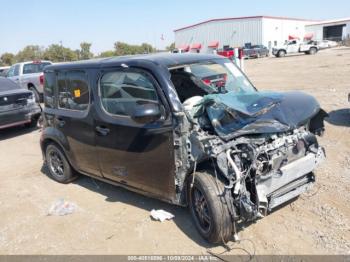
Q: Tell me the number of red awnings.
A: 5